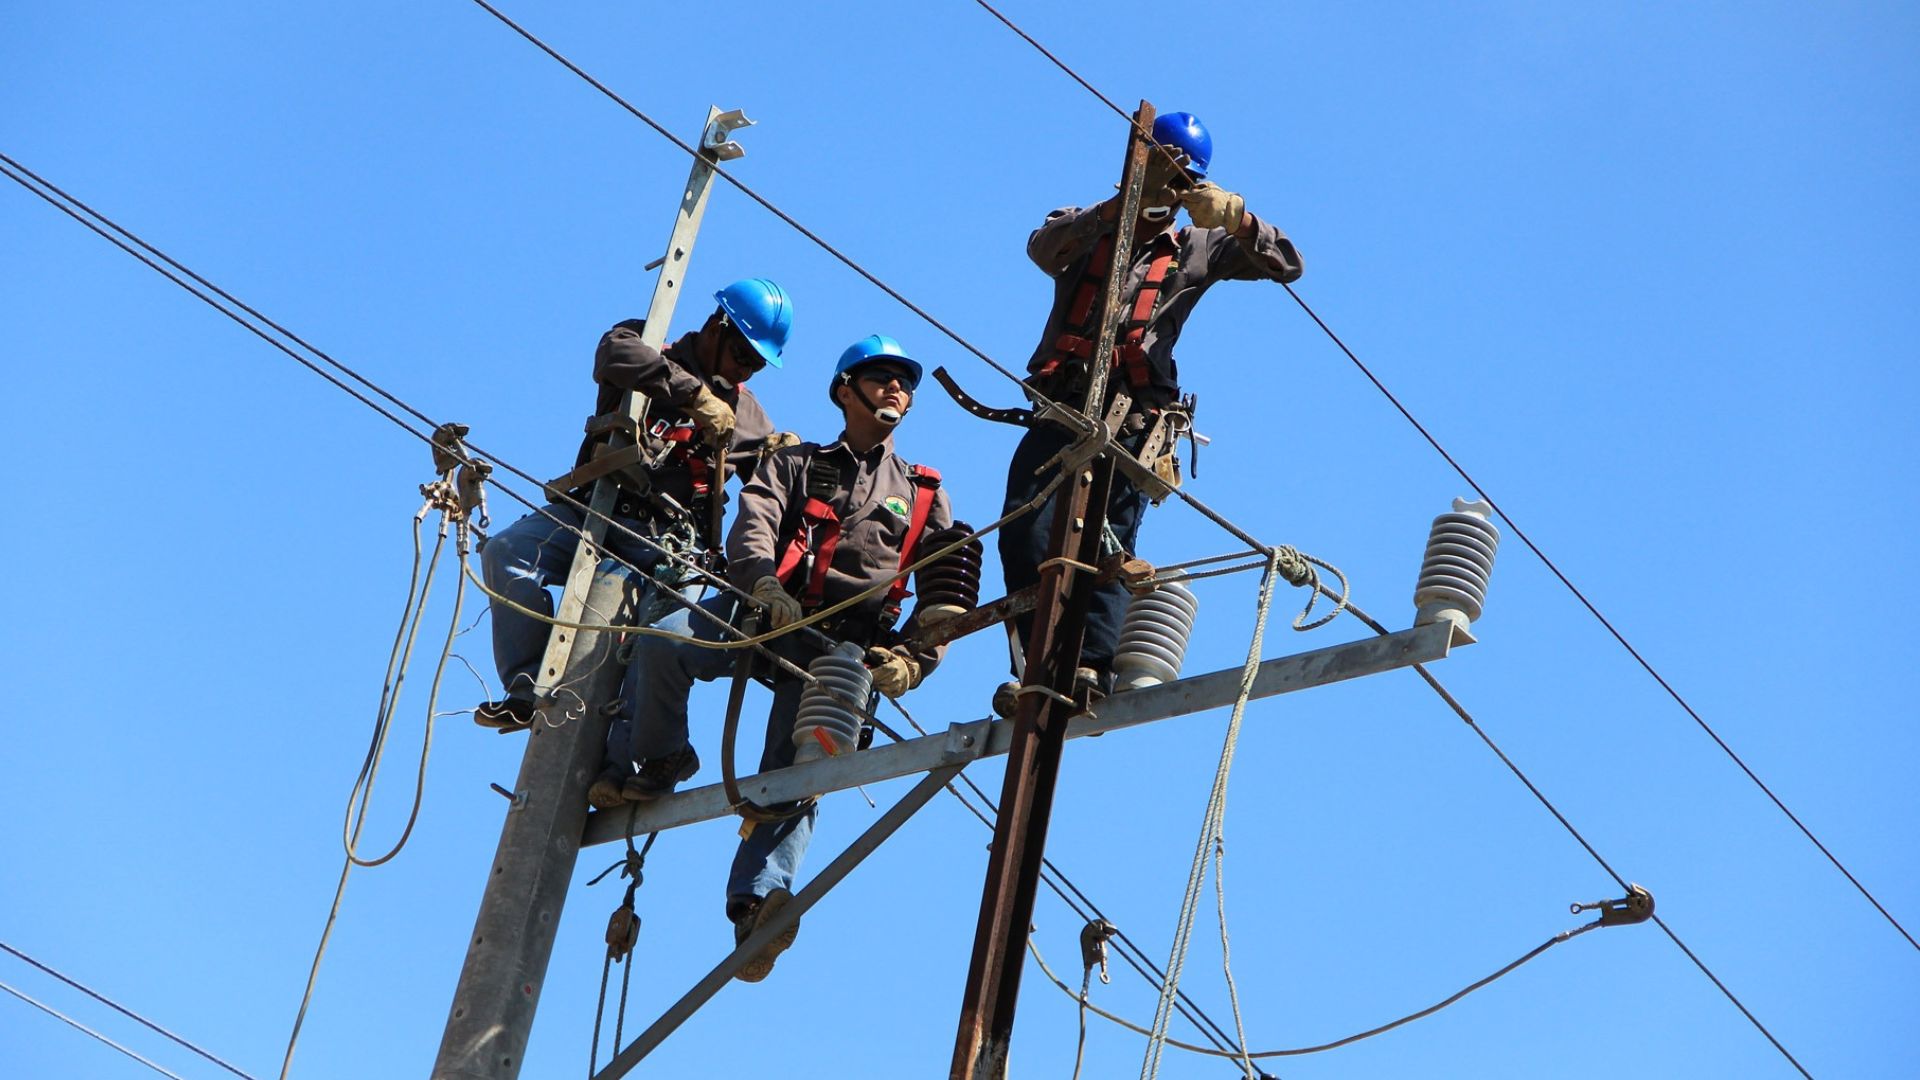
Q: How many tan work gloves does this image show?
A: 6